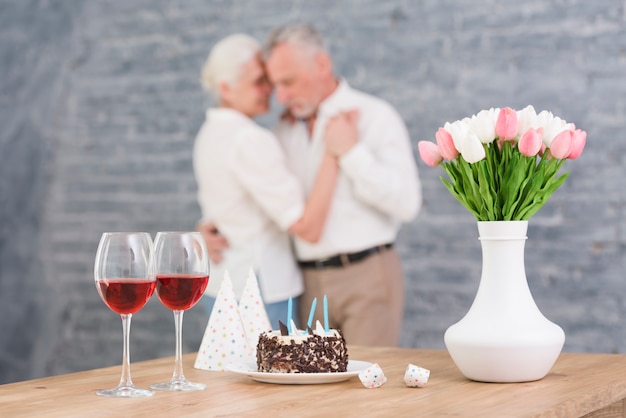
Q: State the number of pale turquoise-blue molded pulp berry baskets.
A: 0